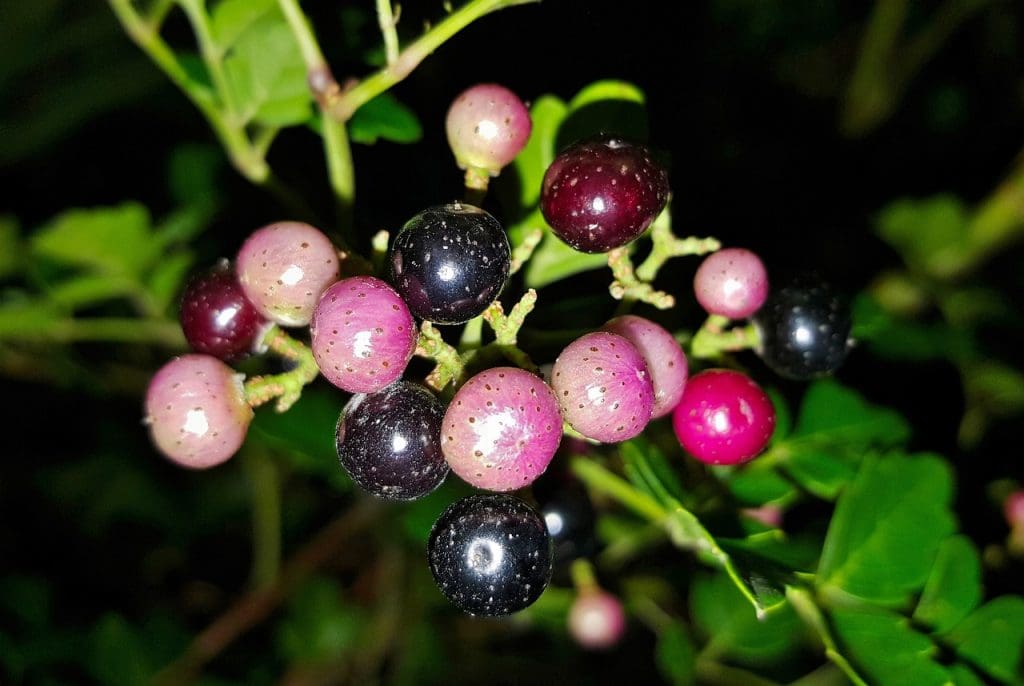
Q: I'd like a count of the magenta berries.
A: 1